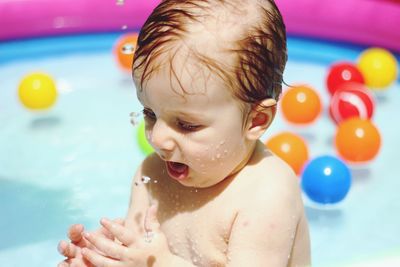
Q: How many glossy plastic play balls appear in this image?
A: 10